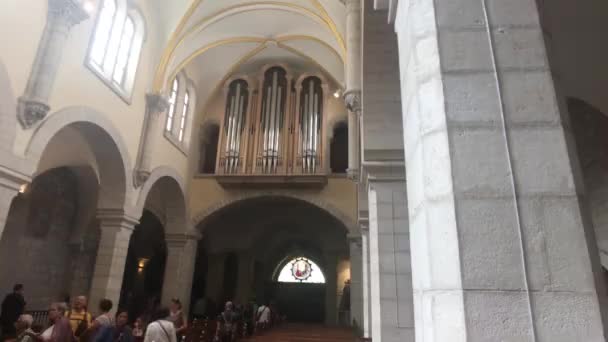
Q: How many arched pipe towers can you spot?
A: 3